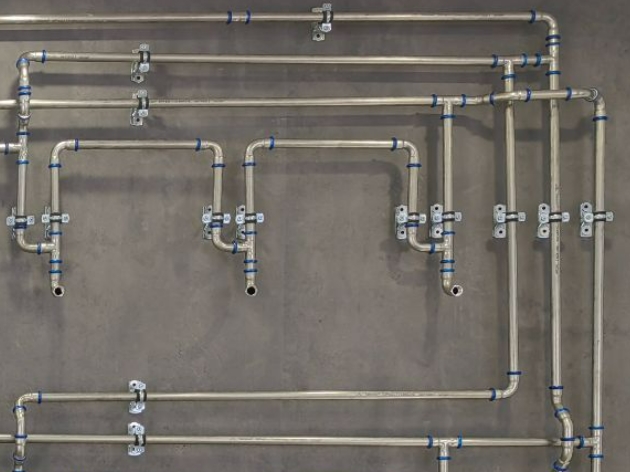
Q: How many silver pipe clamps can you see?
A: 14